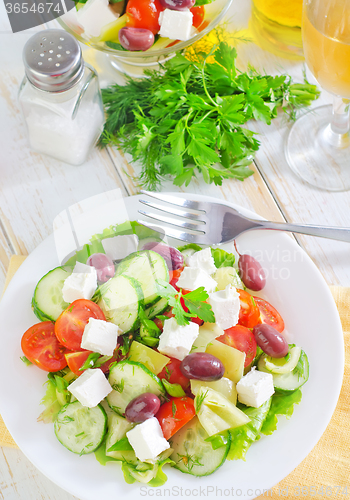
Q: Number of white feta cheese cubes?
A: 12